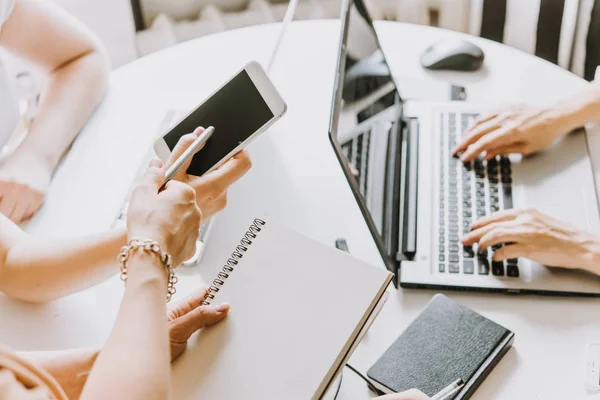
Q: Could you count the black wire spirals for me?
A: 13